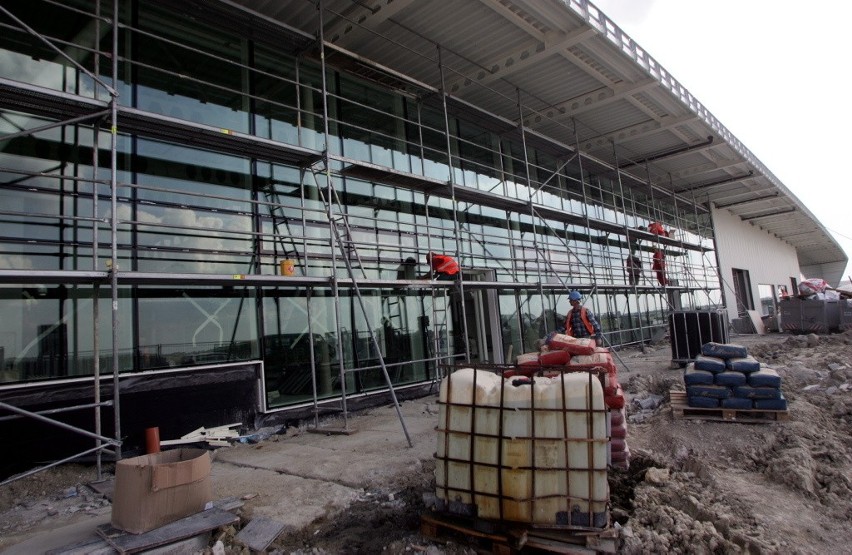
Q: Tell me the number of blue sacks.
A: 11